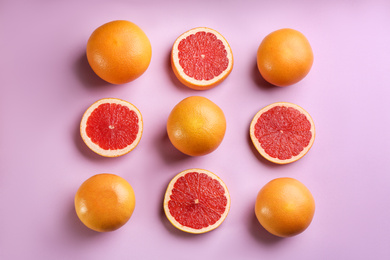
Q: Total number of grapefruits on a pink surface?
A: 9